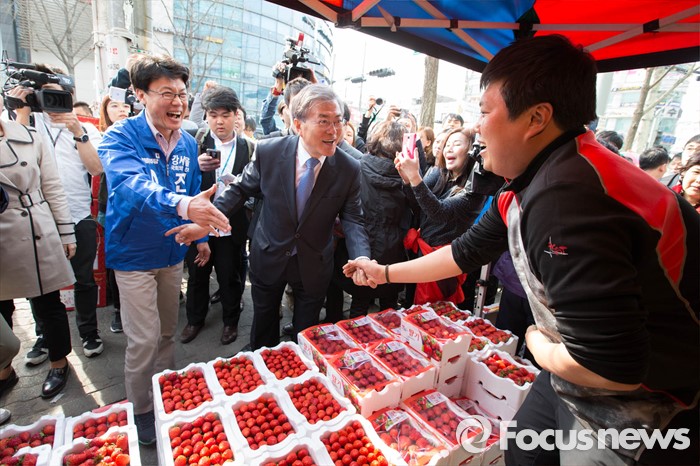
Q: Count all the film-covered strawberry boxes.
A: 9